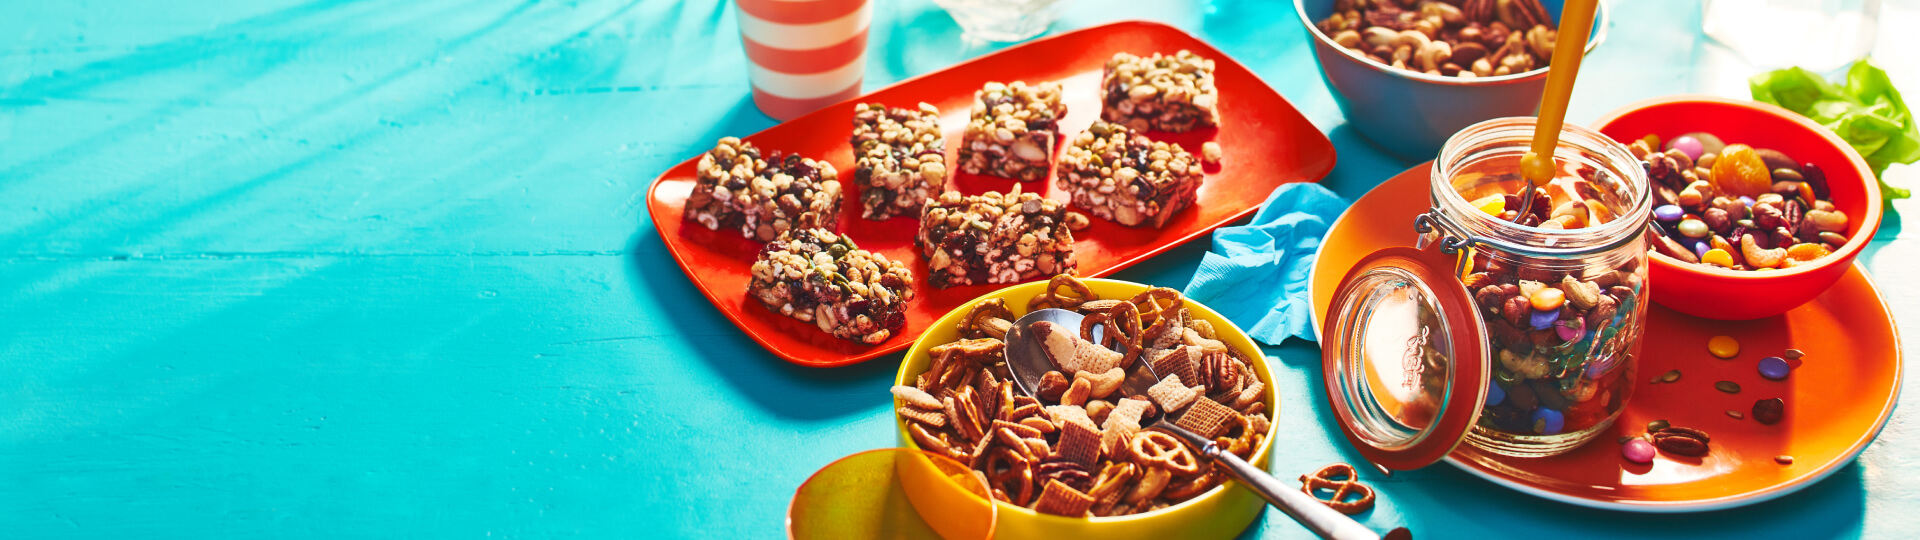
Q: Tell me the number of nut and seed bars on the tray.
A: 7